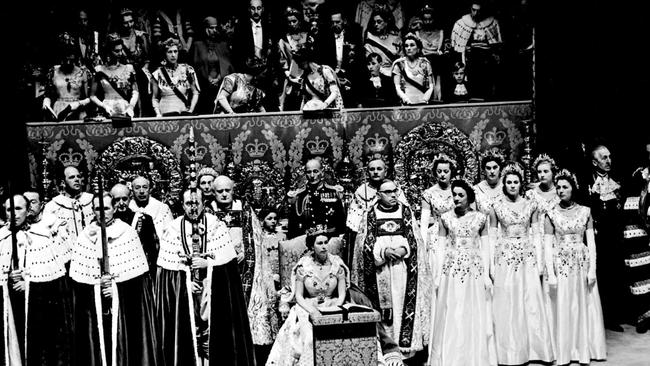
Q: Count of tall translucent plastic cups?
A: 0